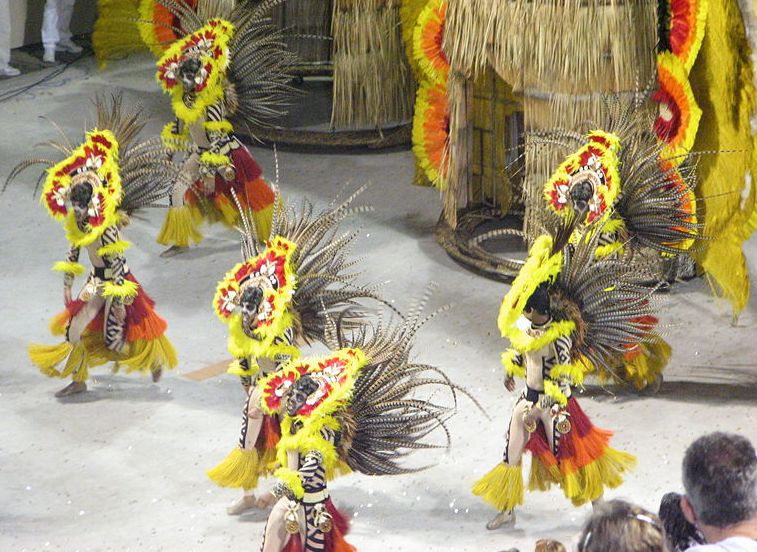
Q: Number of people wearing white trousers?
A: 2